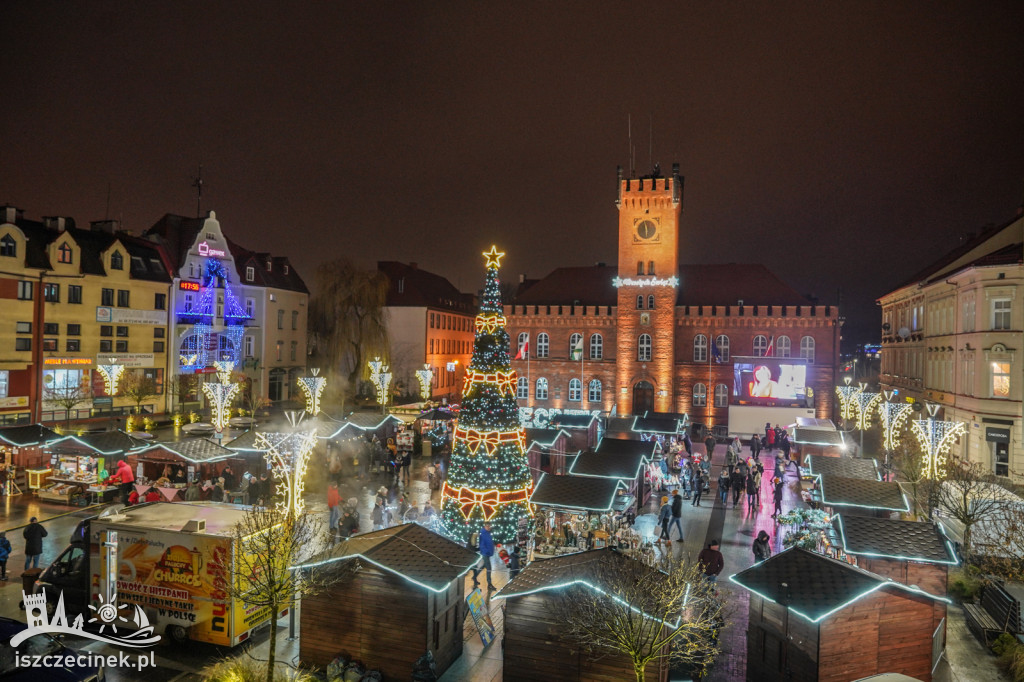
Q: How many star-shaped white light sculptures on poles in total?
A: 12